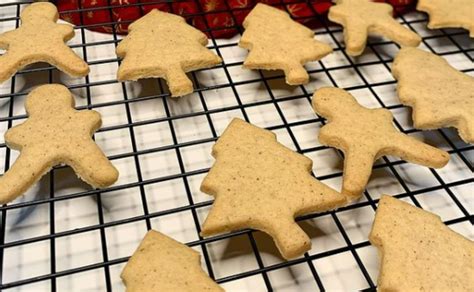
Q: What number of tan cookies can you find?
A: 11